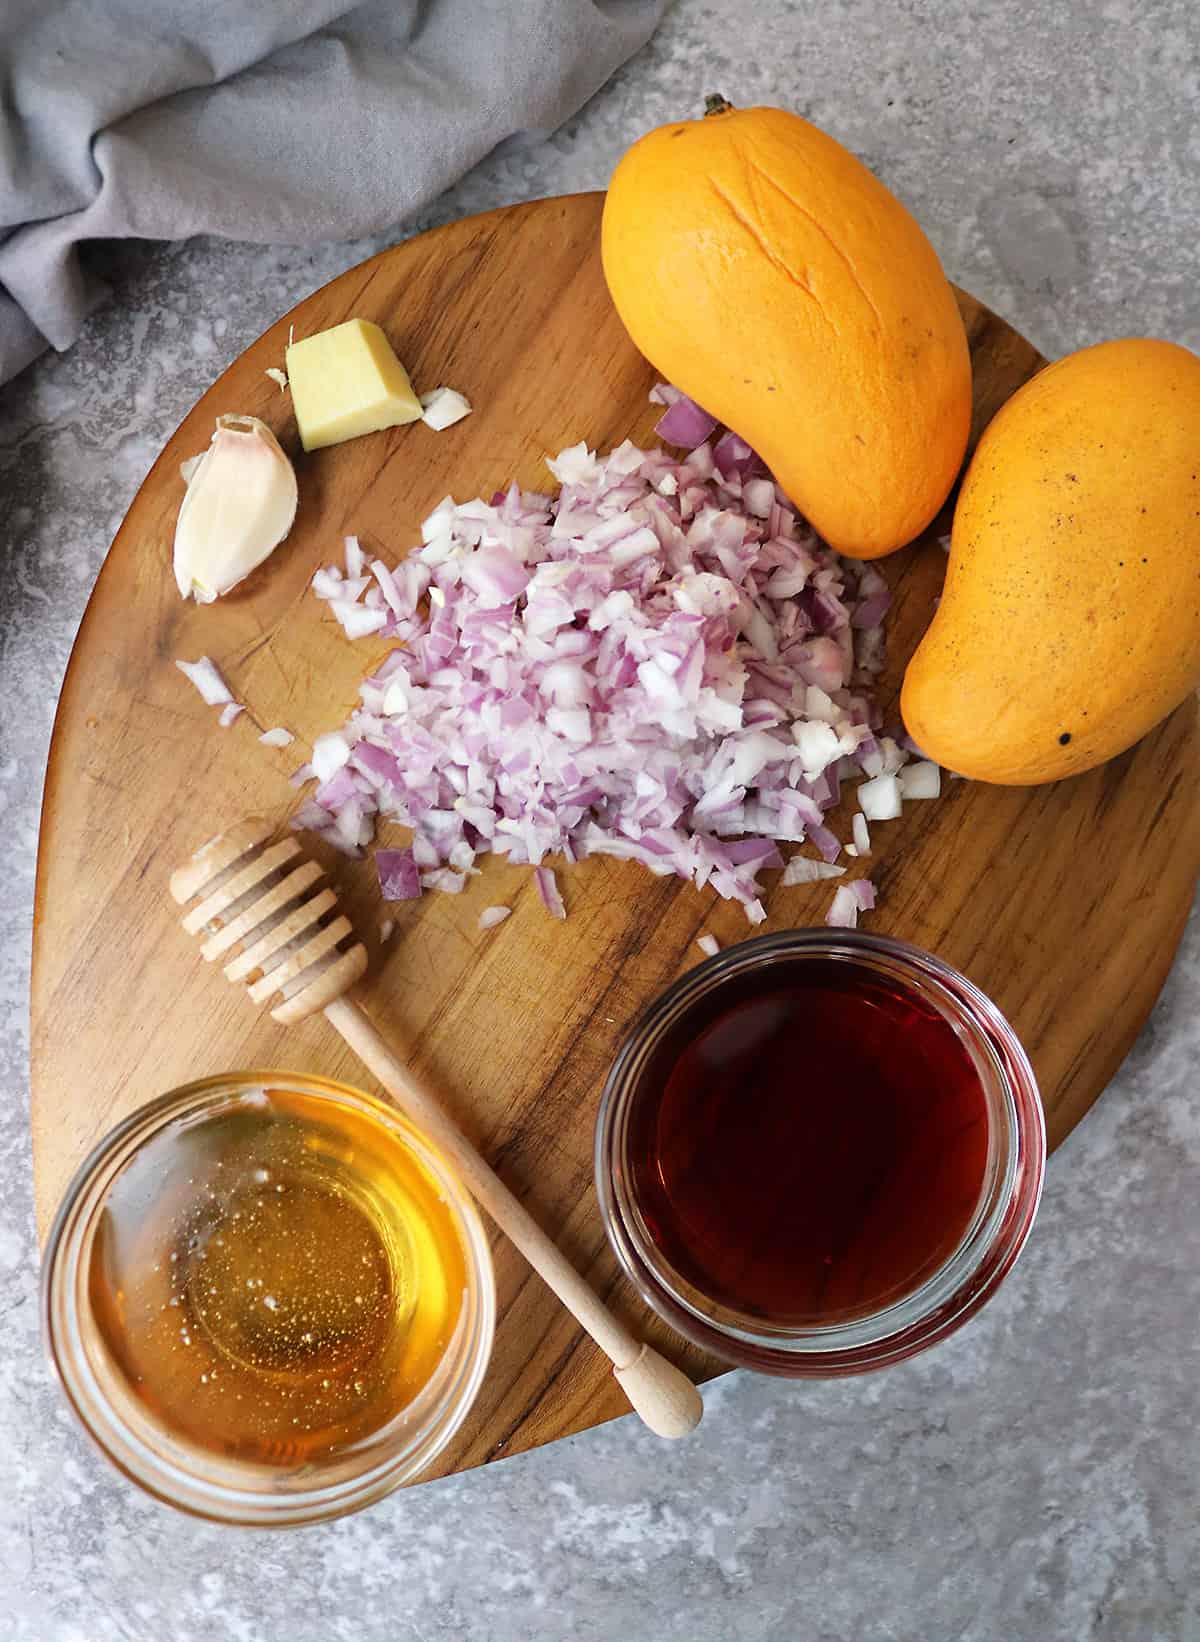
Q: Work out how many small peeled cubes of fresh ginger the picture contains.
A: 1